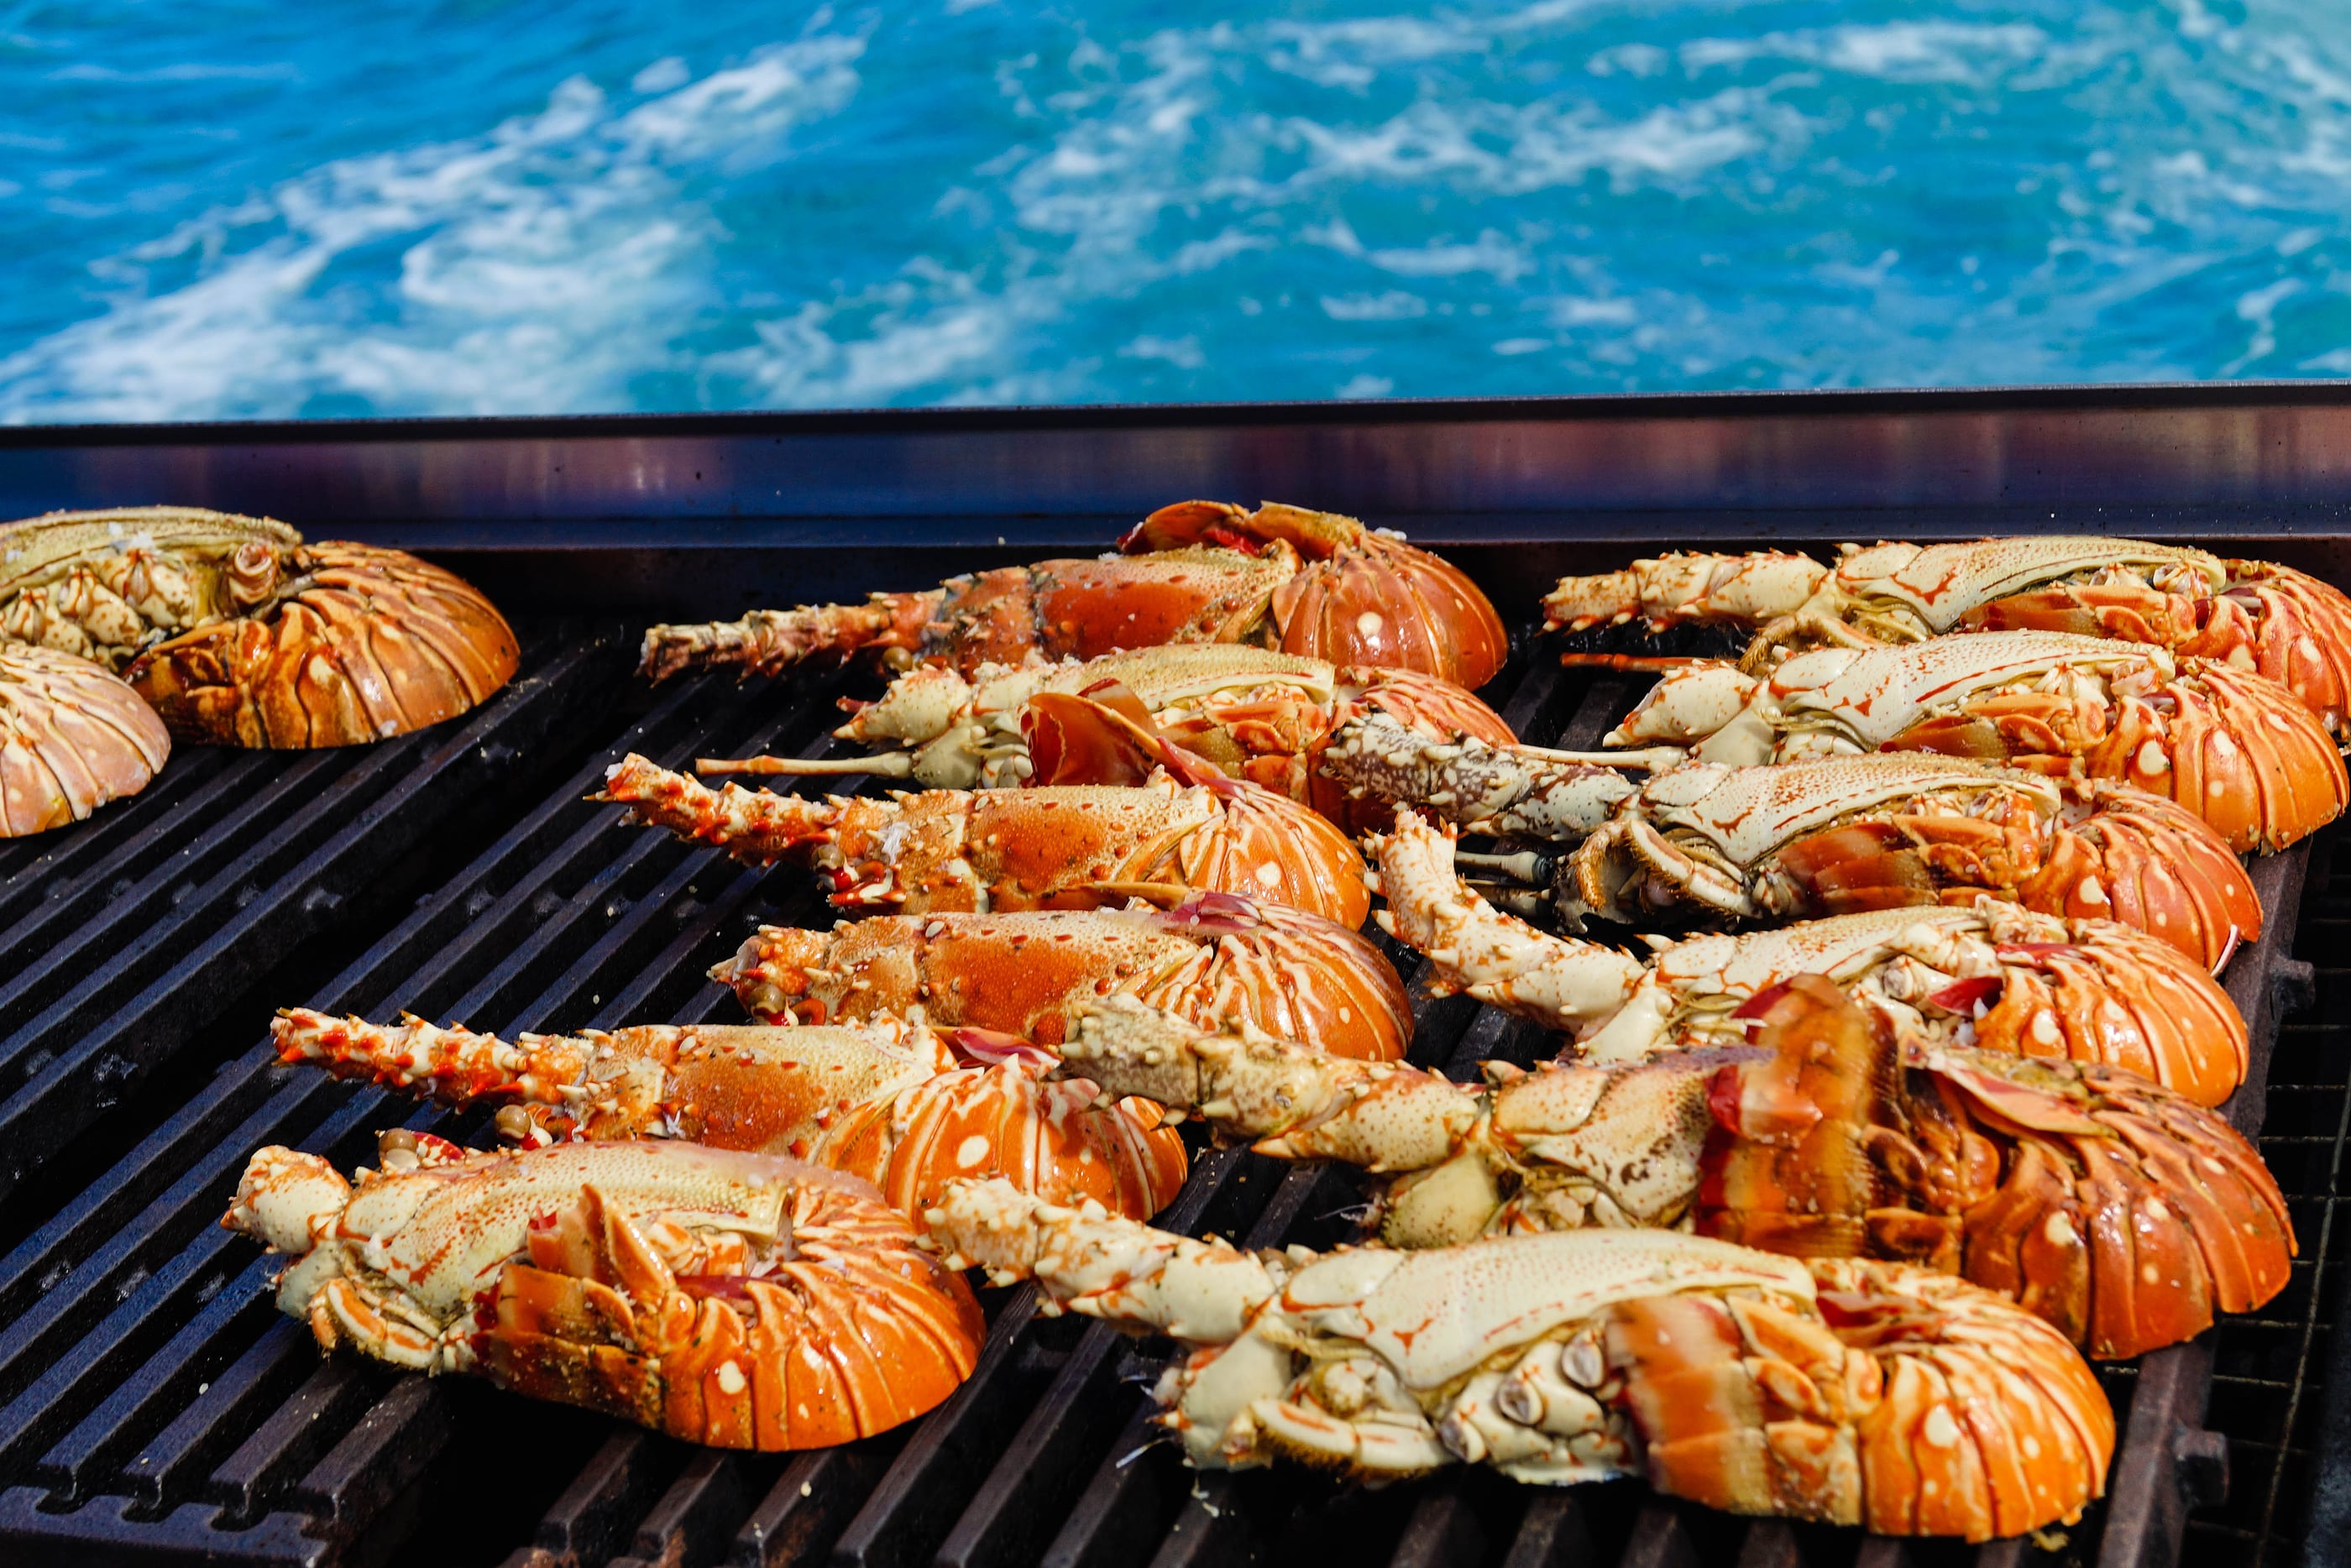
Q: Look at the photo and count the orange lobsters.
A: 14